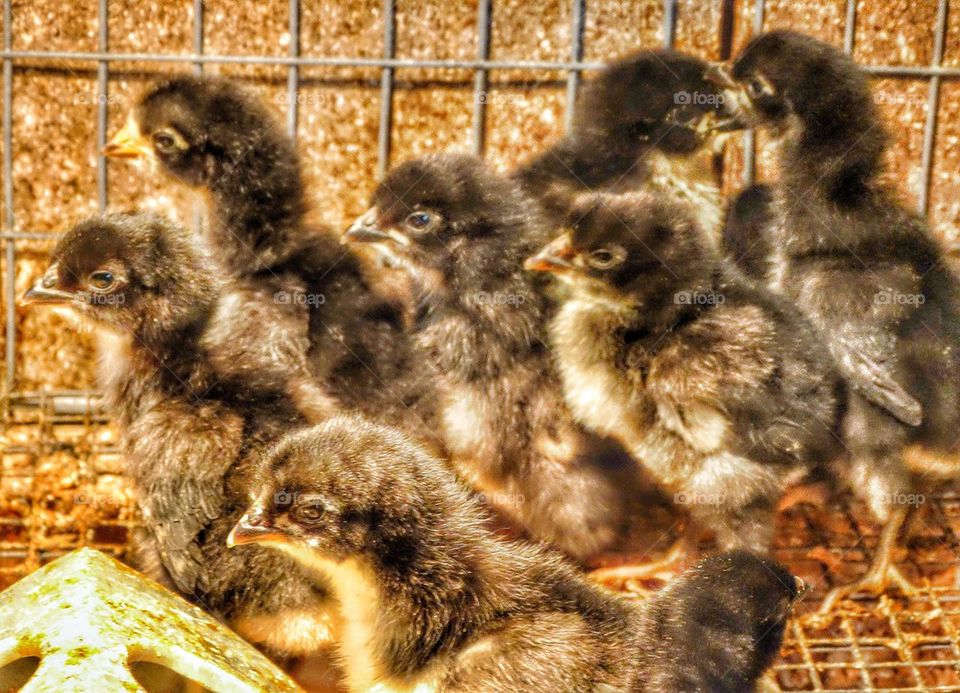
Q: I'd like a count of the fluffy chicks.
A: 8